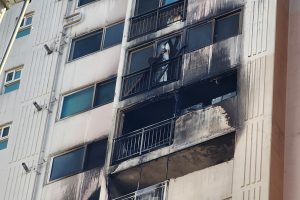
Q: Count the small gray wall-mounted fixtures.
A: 3